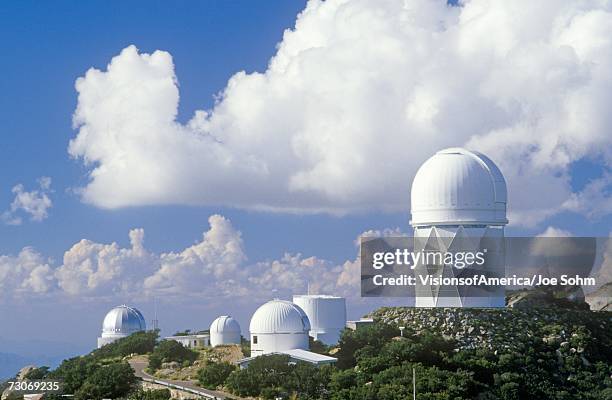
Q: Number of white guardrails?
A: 1